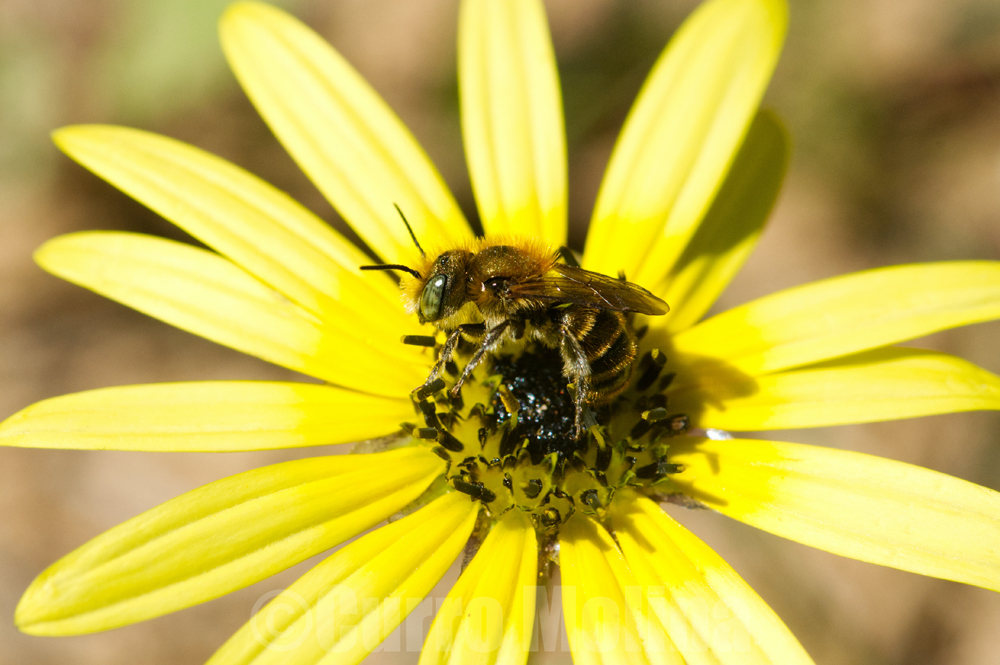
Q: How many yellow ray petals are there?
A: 15